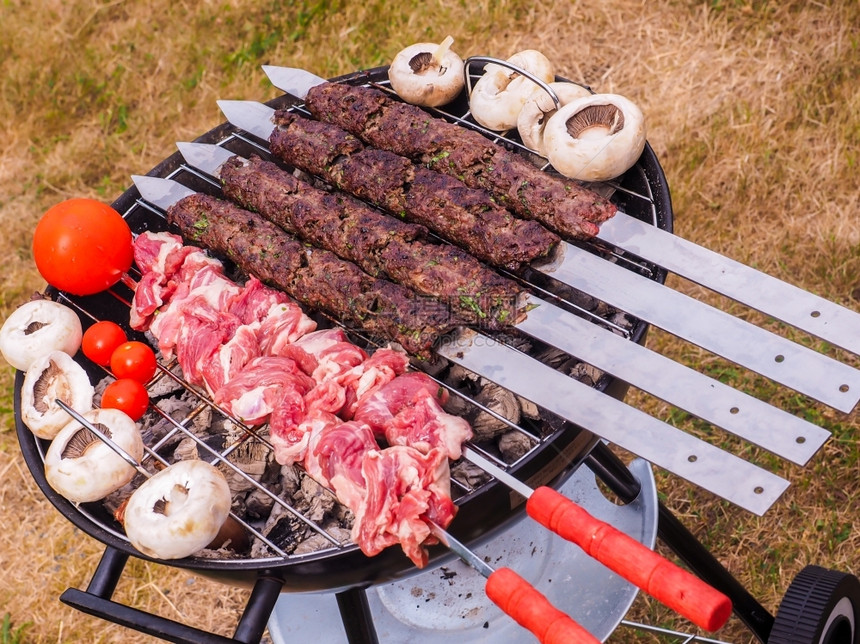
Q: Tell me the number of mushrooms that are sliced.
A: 0